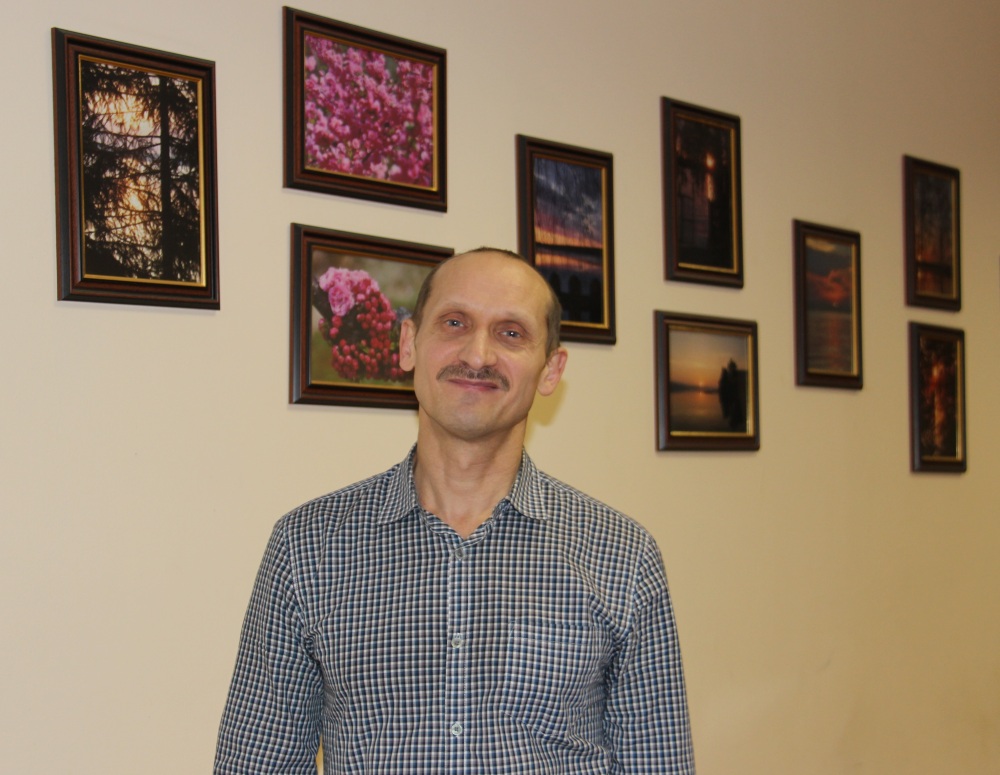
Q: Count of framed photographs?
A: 9